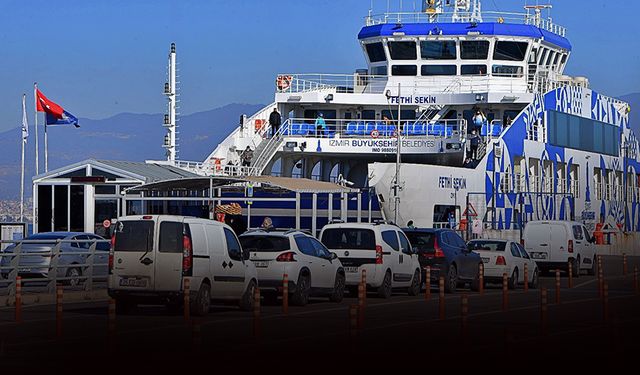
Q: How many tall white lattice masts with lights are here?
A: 1